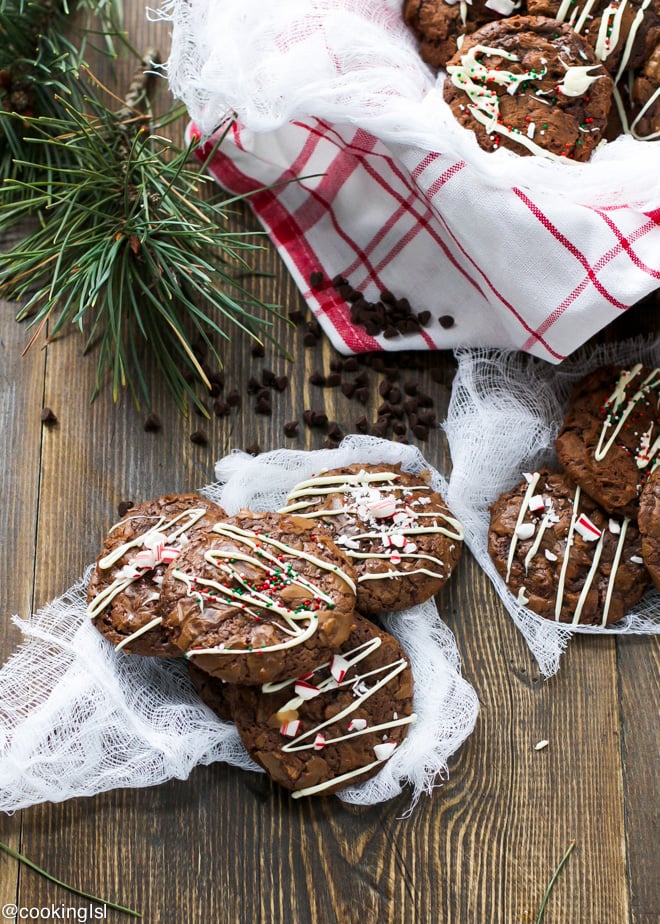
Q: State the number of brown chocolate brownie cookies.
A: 12